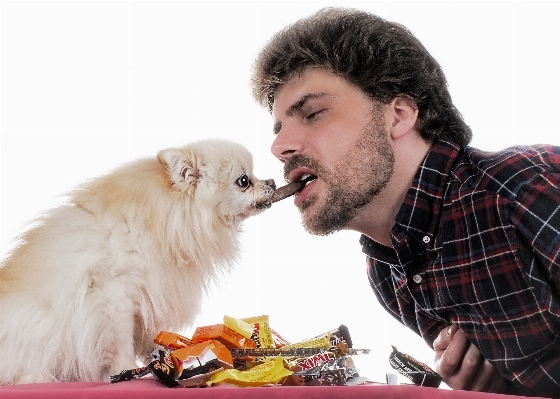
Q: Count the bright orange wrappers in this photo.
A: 3